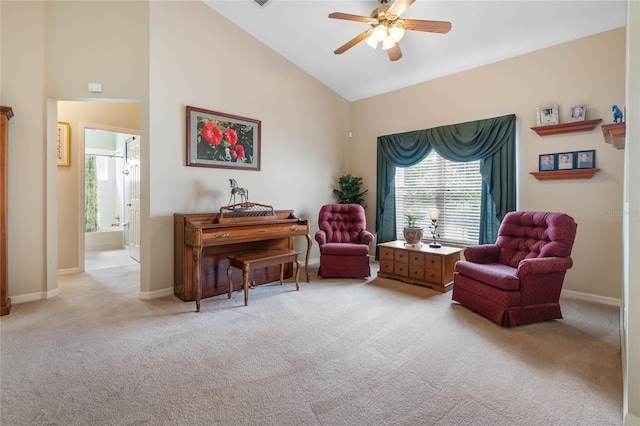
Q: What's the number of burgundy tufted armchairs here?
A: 2